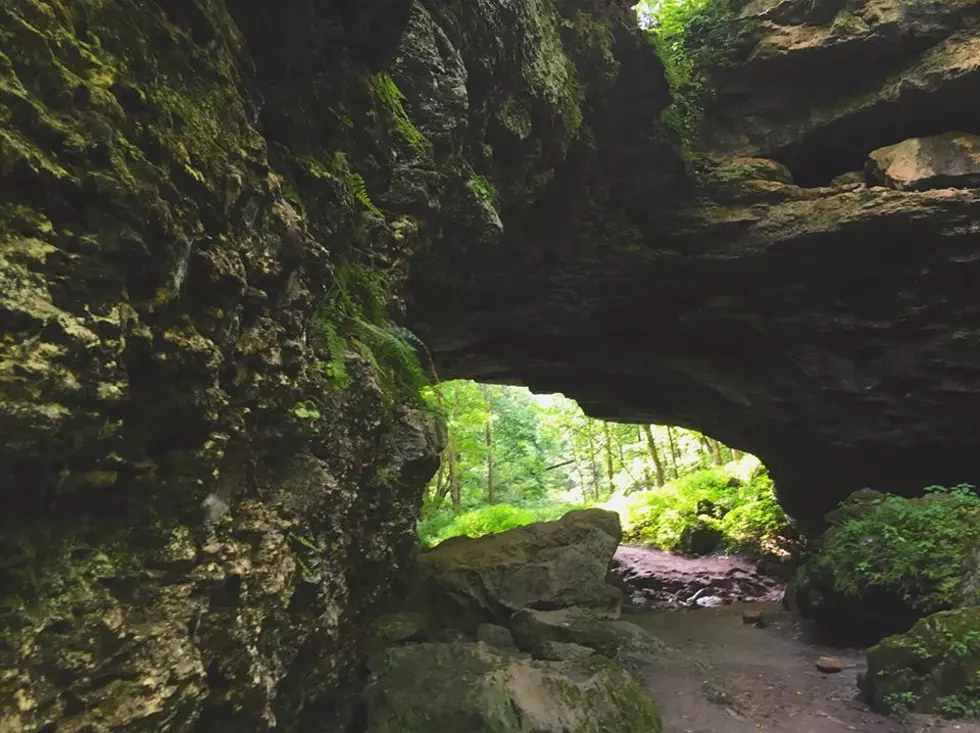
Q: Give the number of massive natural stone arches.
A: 1